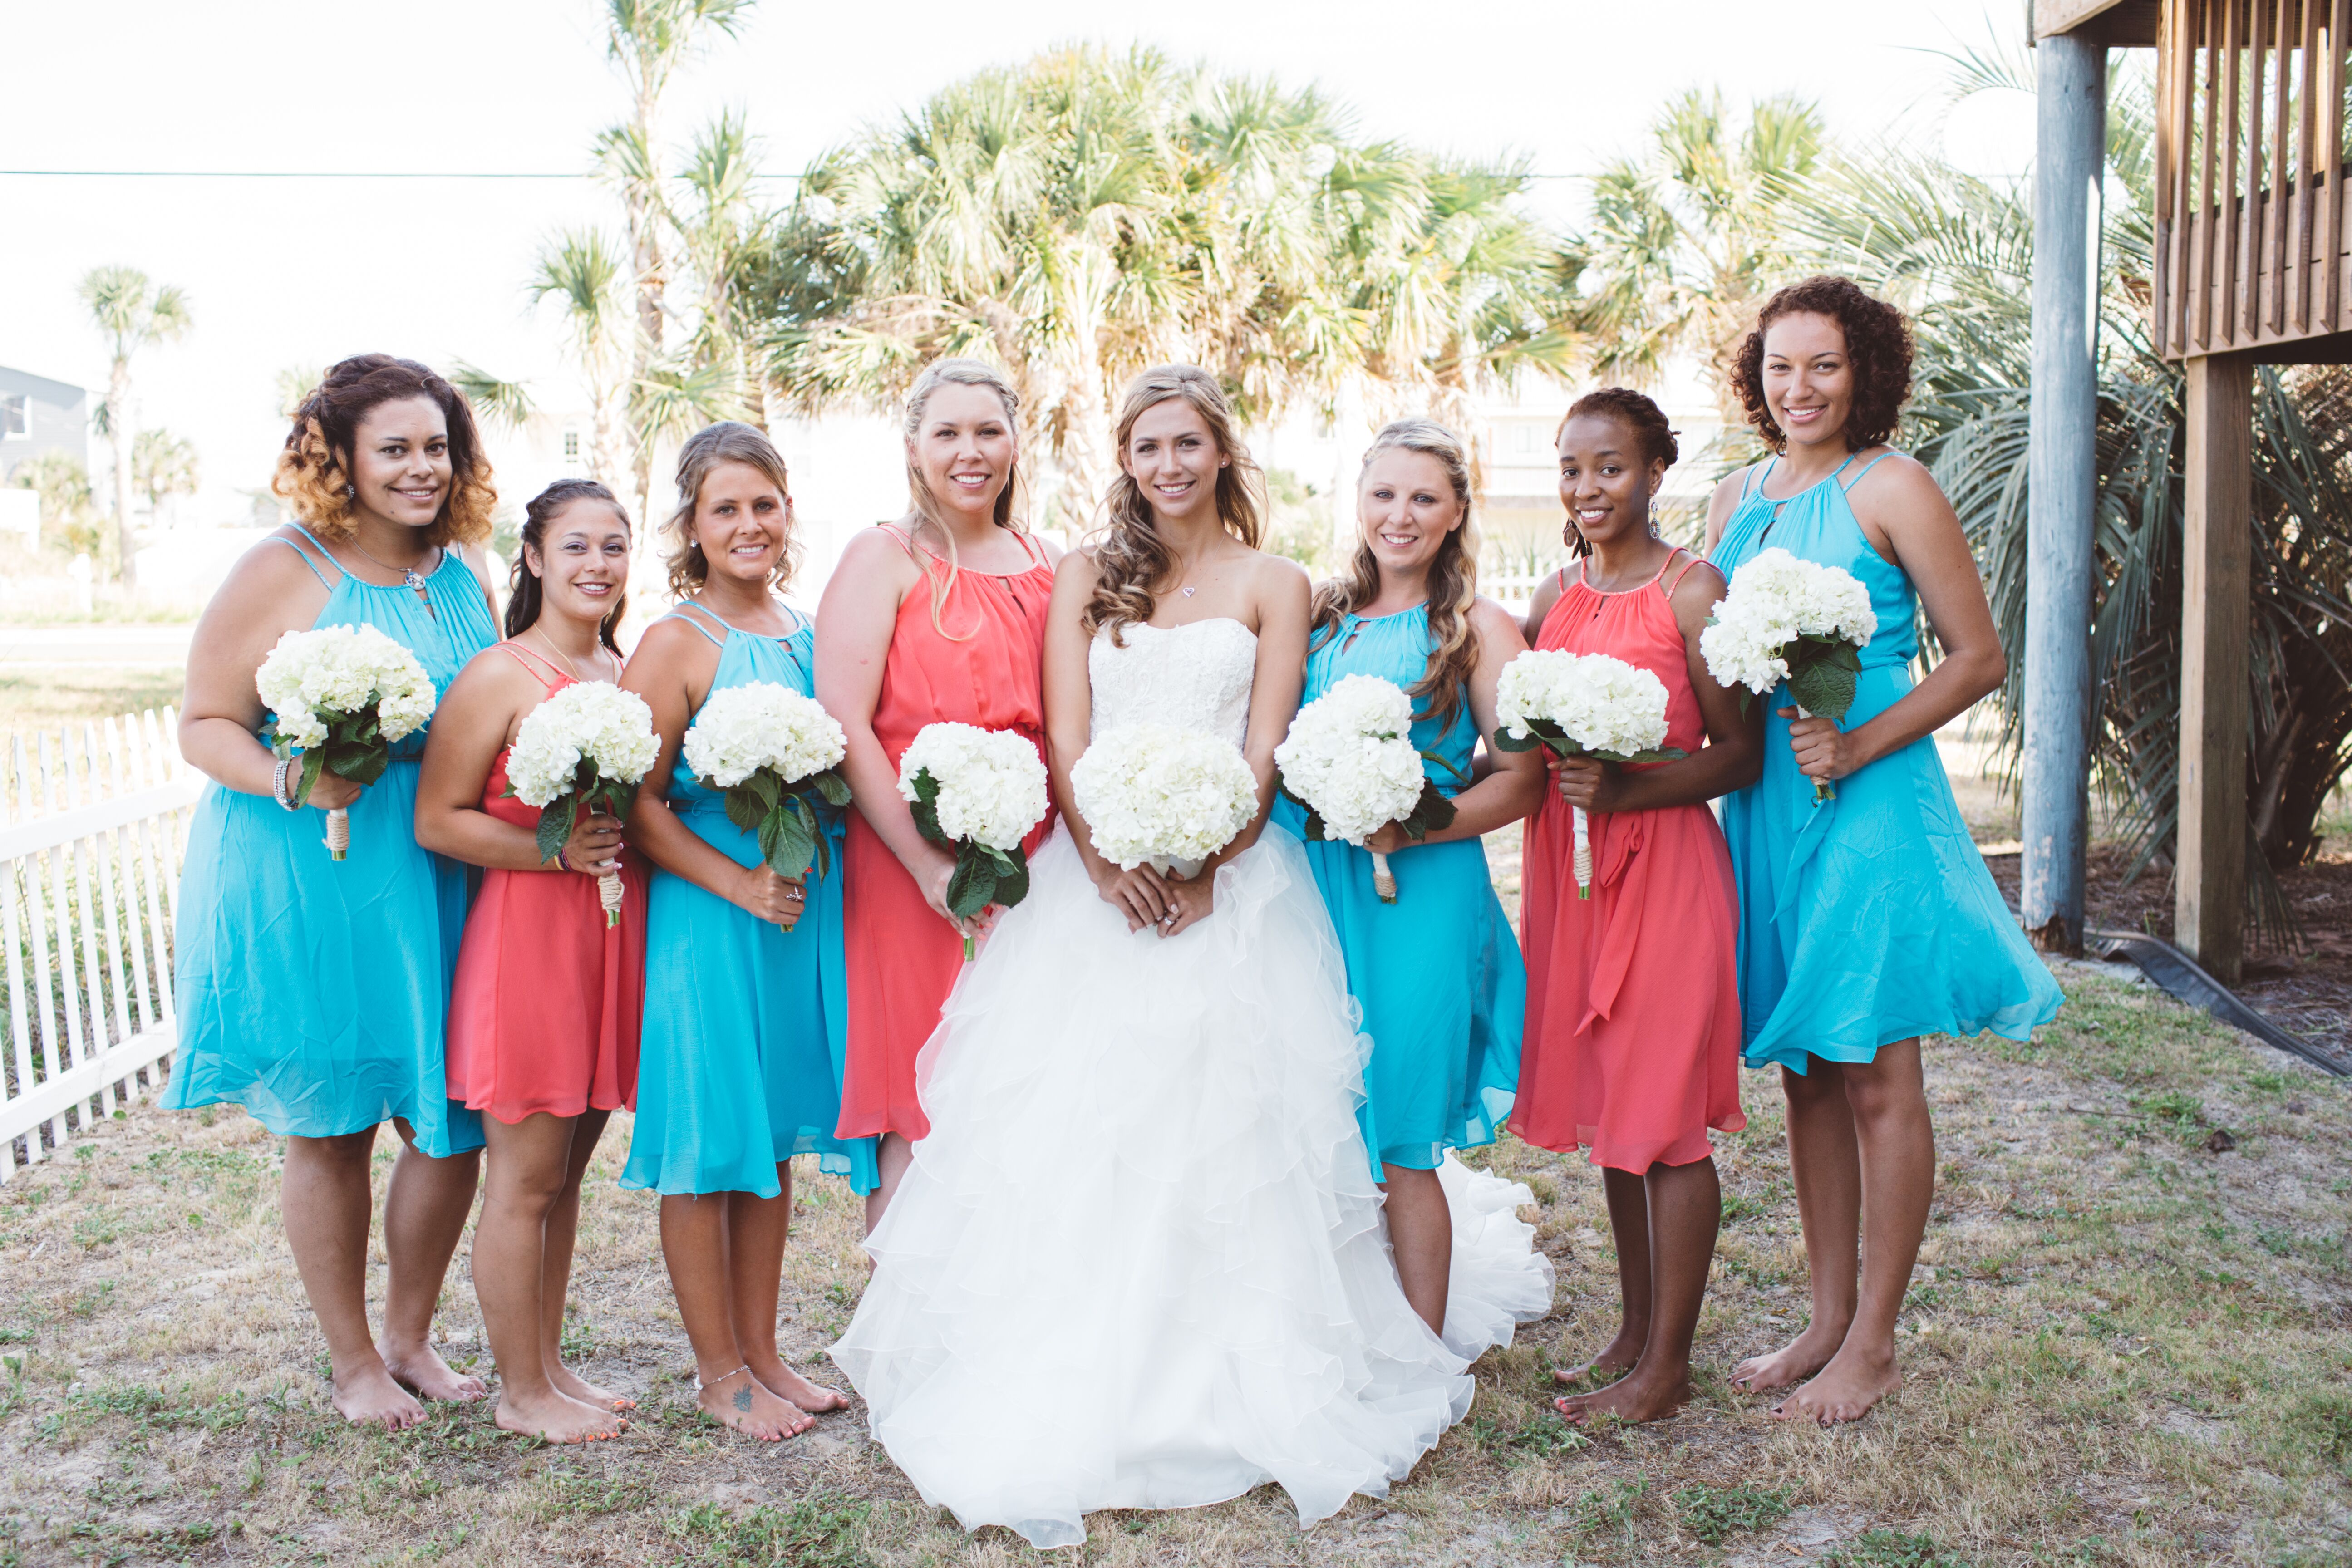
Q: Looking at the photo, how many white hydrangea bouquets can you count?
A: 8